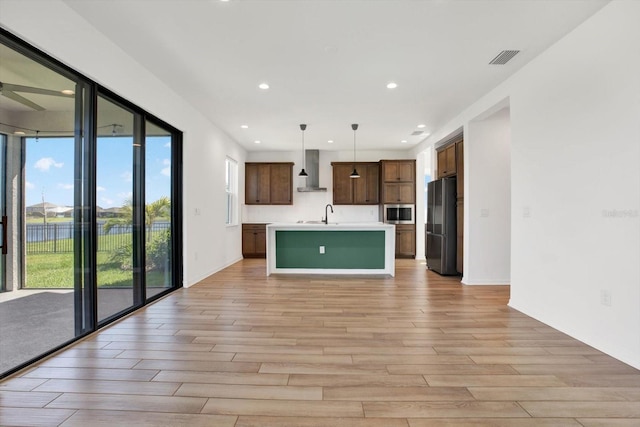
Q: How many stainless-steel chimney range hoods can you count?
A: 1